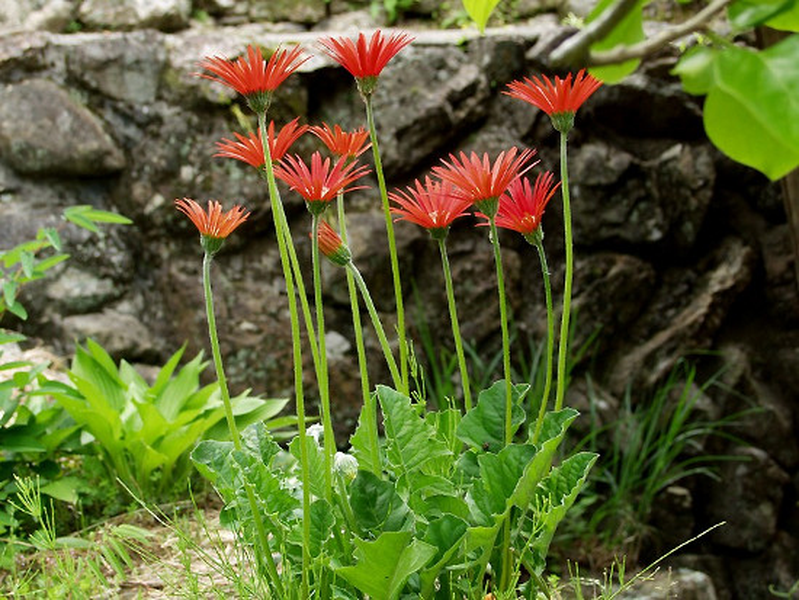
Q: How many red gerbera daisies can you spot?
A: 11